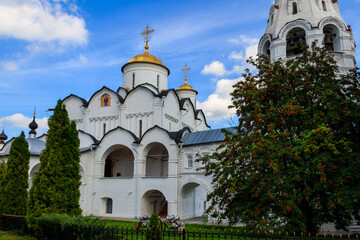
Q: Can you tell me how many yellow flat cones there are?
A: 2